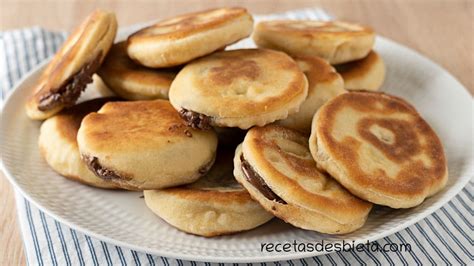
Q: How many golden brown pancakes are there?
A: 12